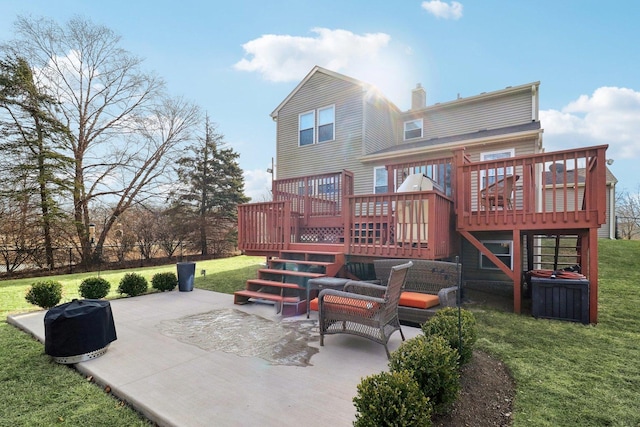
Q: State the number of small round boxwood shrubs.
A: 7